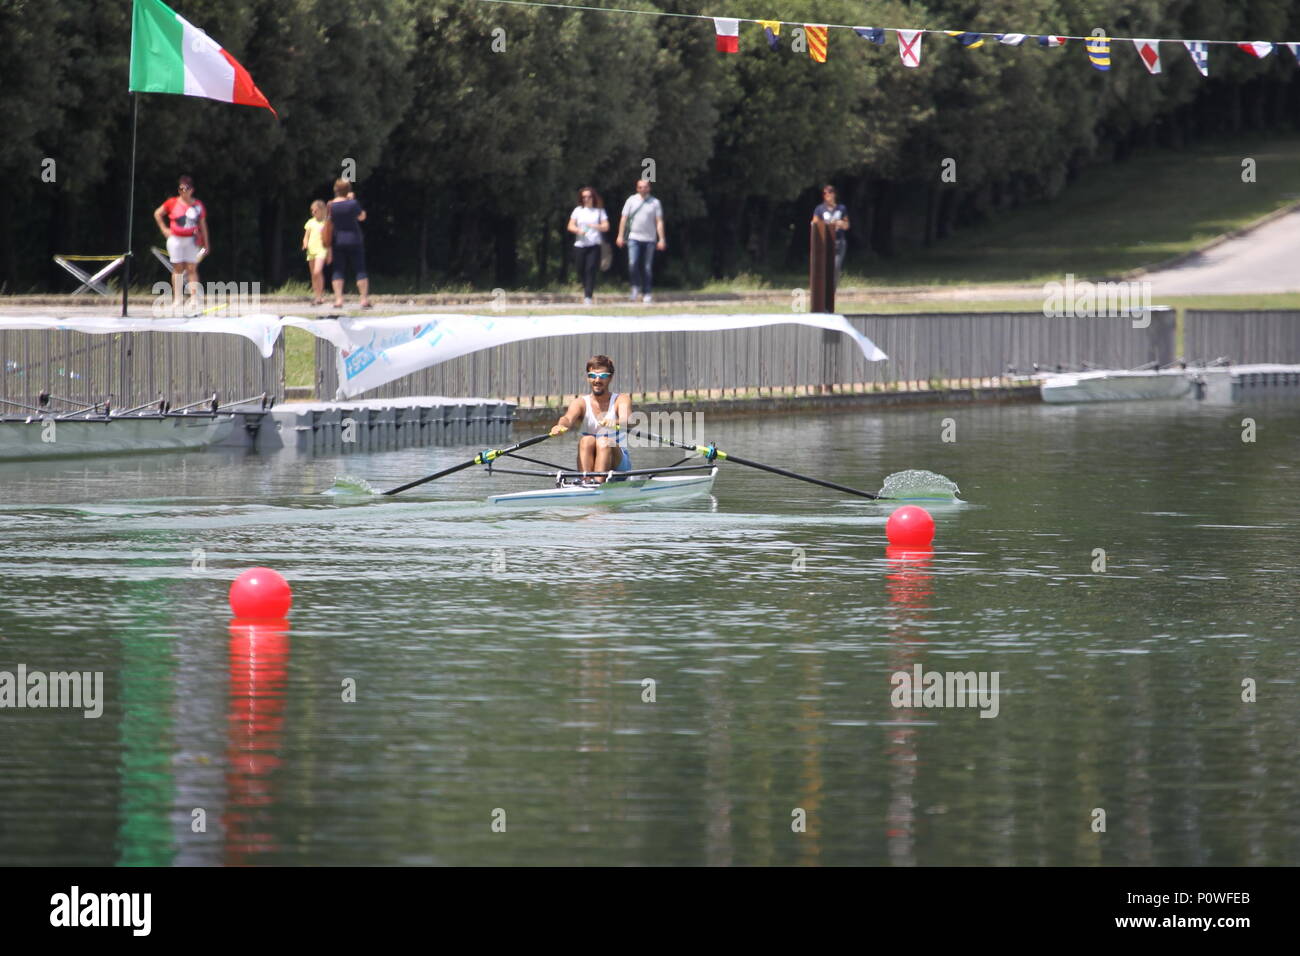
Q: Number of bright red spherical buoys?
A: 2